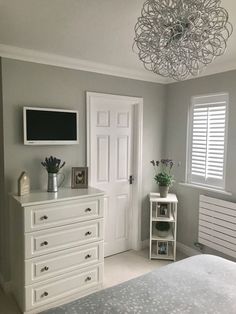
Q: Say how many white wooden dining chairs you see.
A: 0